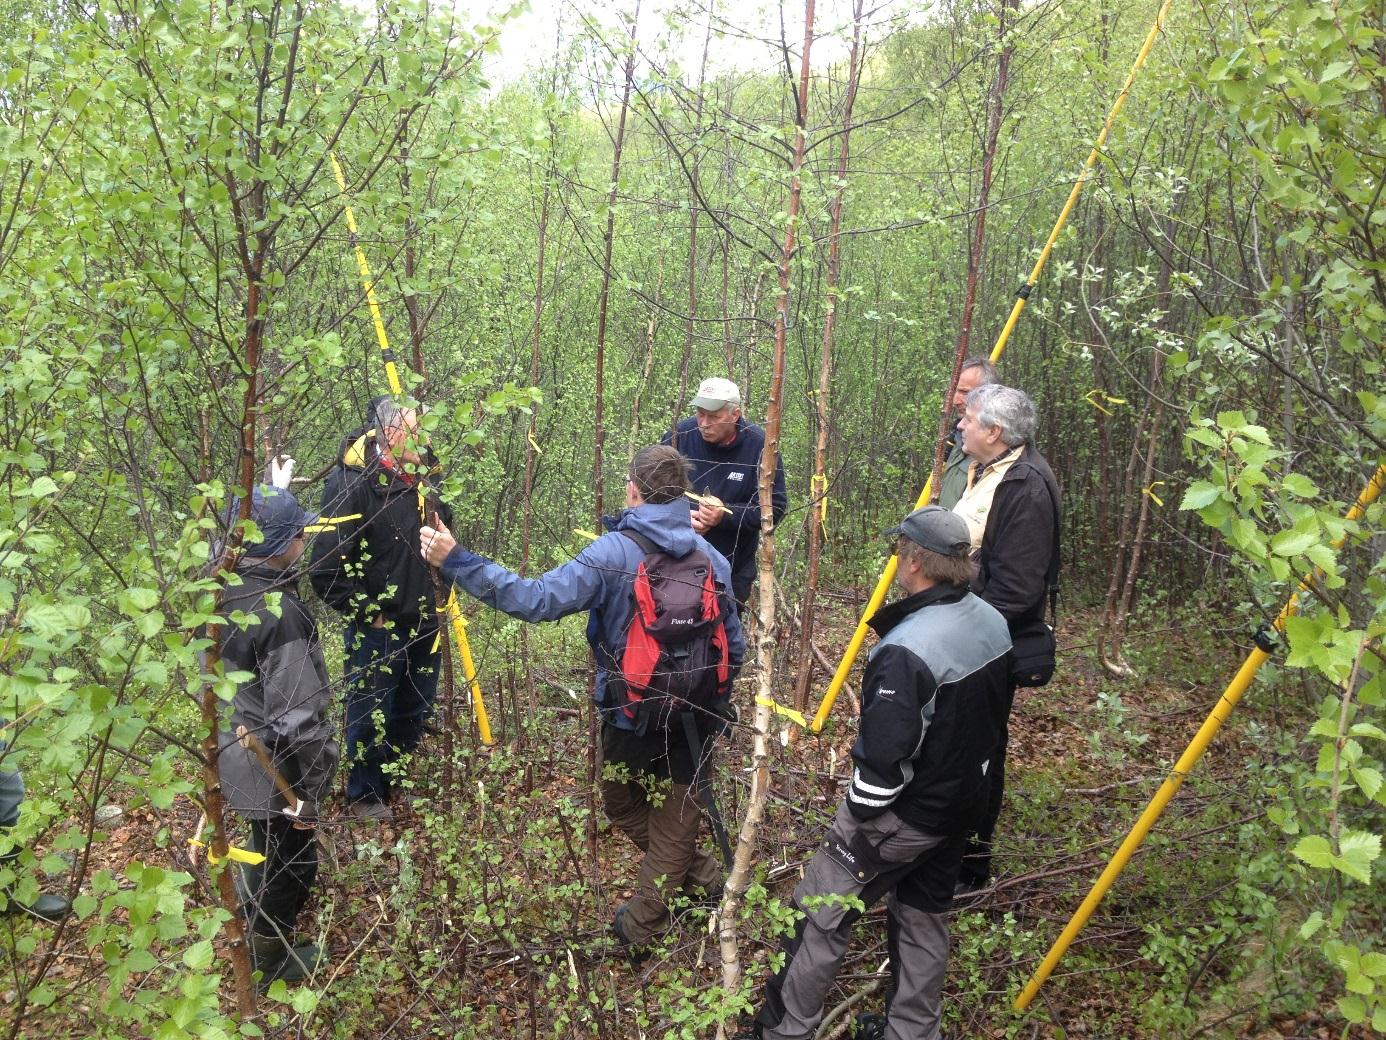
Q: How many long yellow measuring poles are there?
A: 3